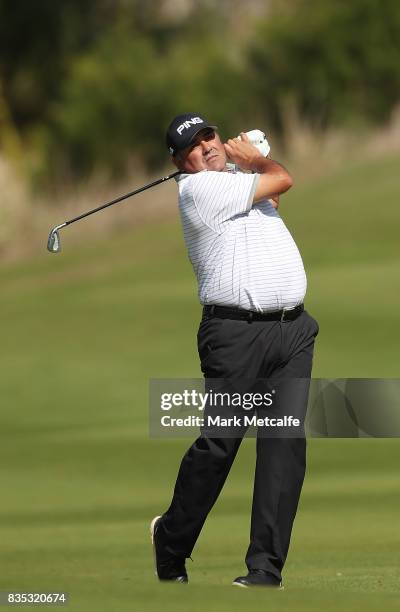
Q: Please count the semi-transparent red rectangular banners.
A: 0